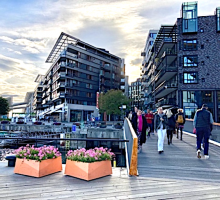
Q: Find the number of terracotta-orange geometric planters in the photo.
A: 2